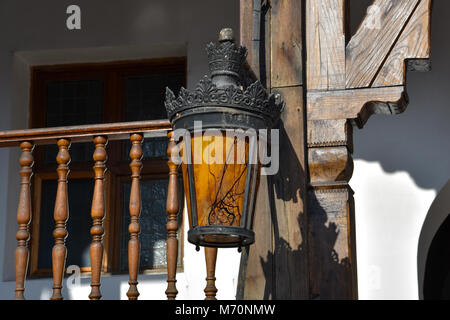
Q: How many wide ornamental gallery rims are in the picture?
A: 1